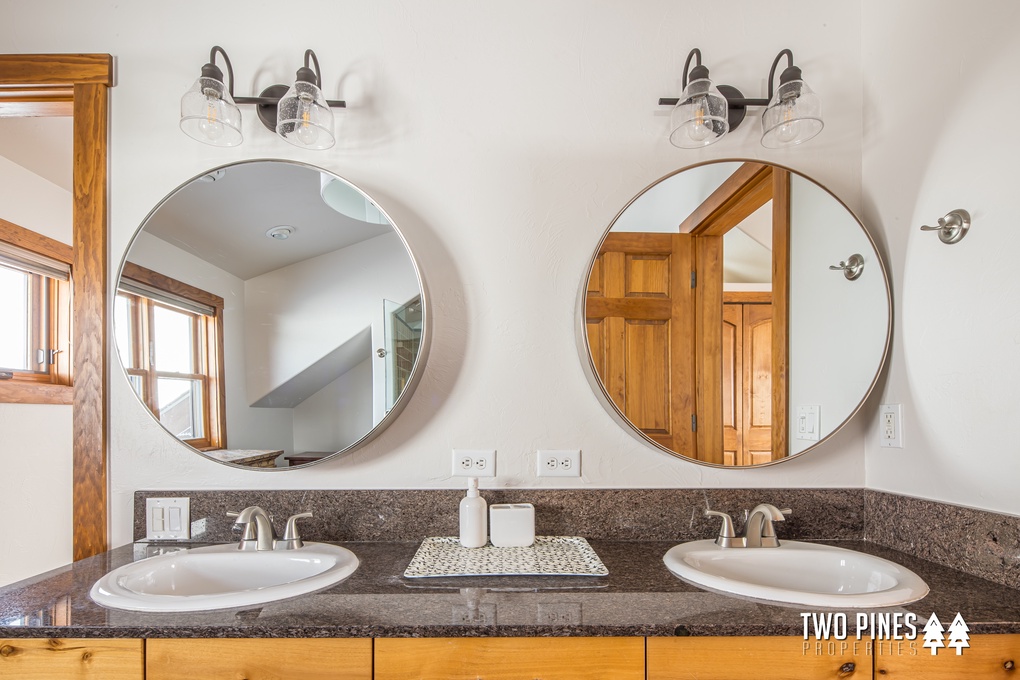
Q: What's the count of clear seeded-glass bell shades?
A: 4